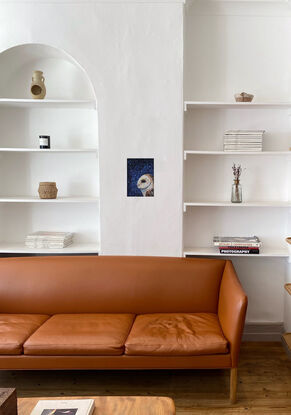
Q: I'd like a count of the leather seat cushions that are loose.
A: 3